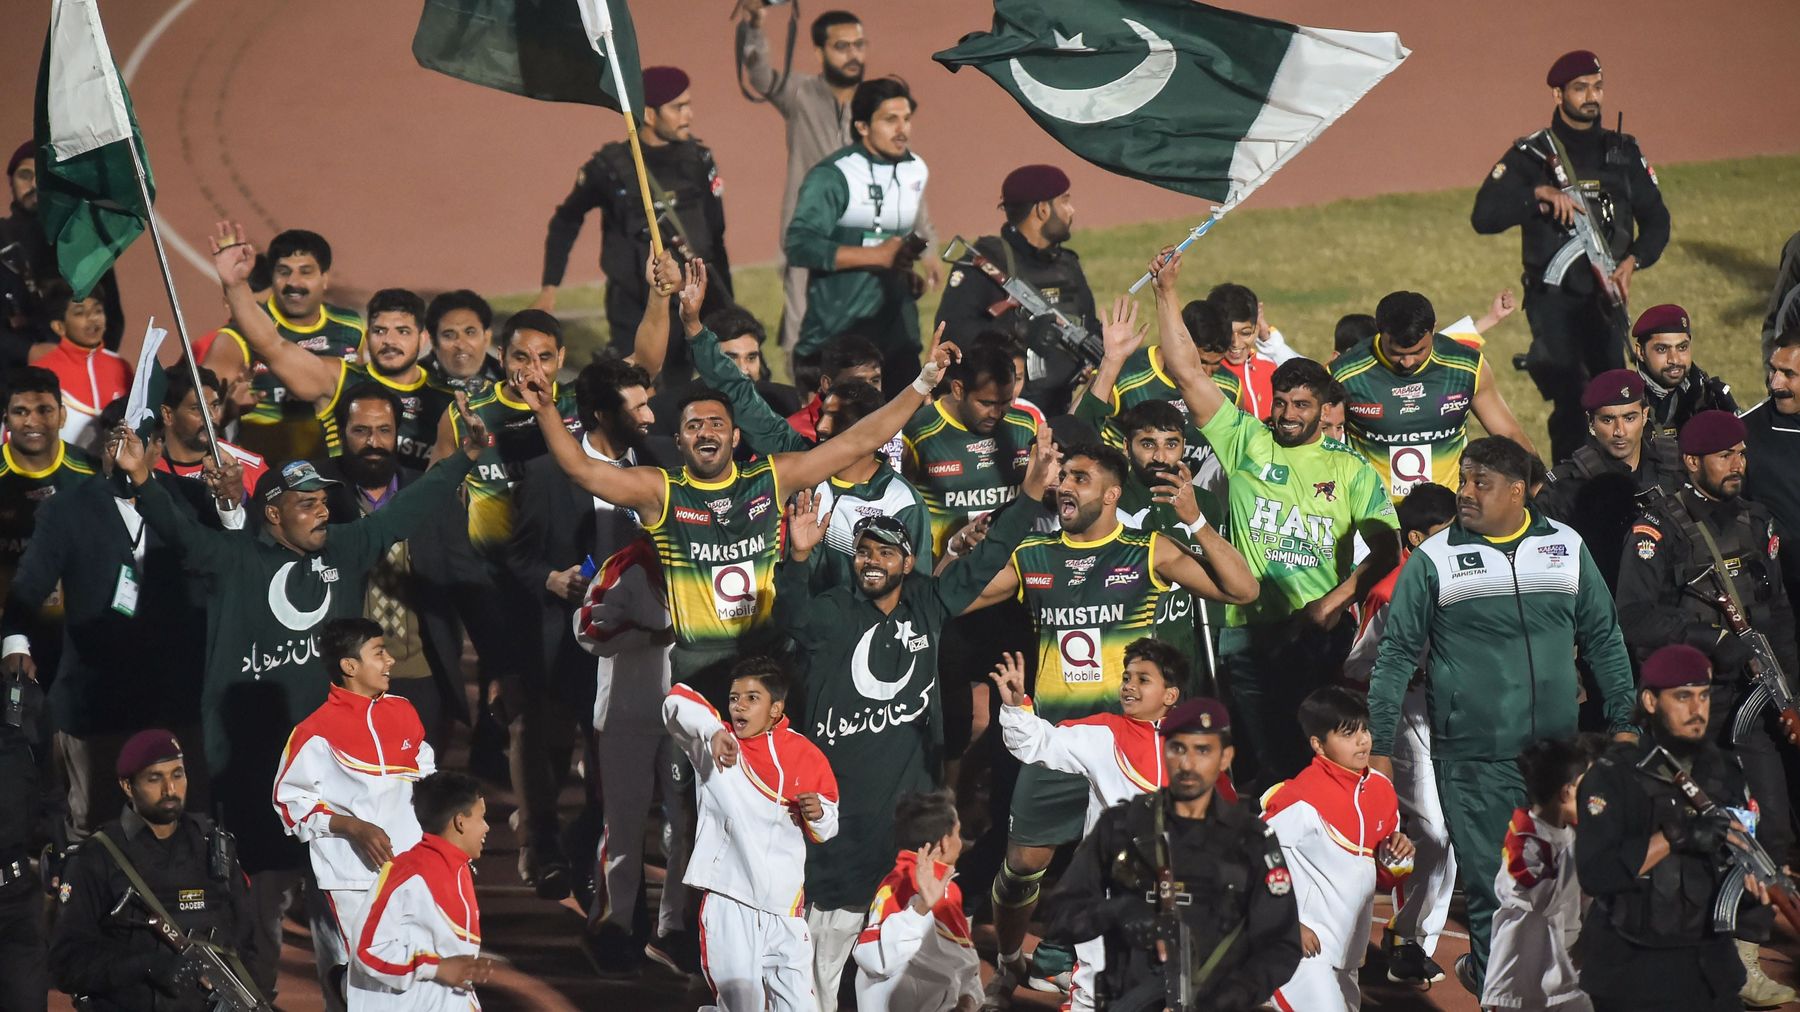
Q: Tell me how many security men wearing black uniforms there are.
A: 10